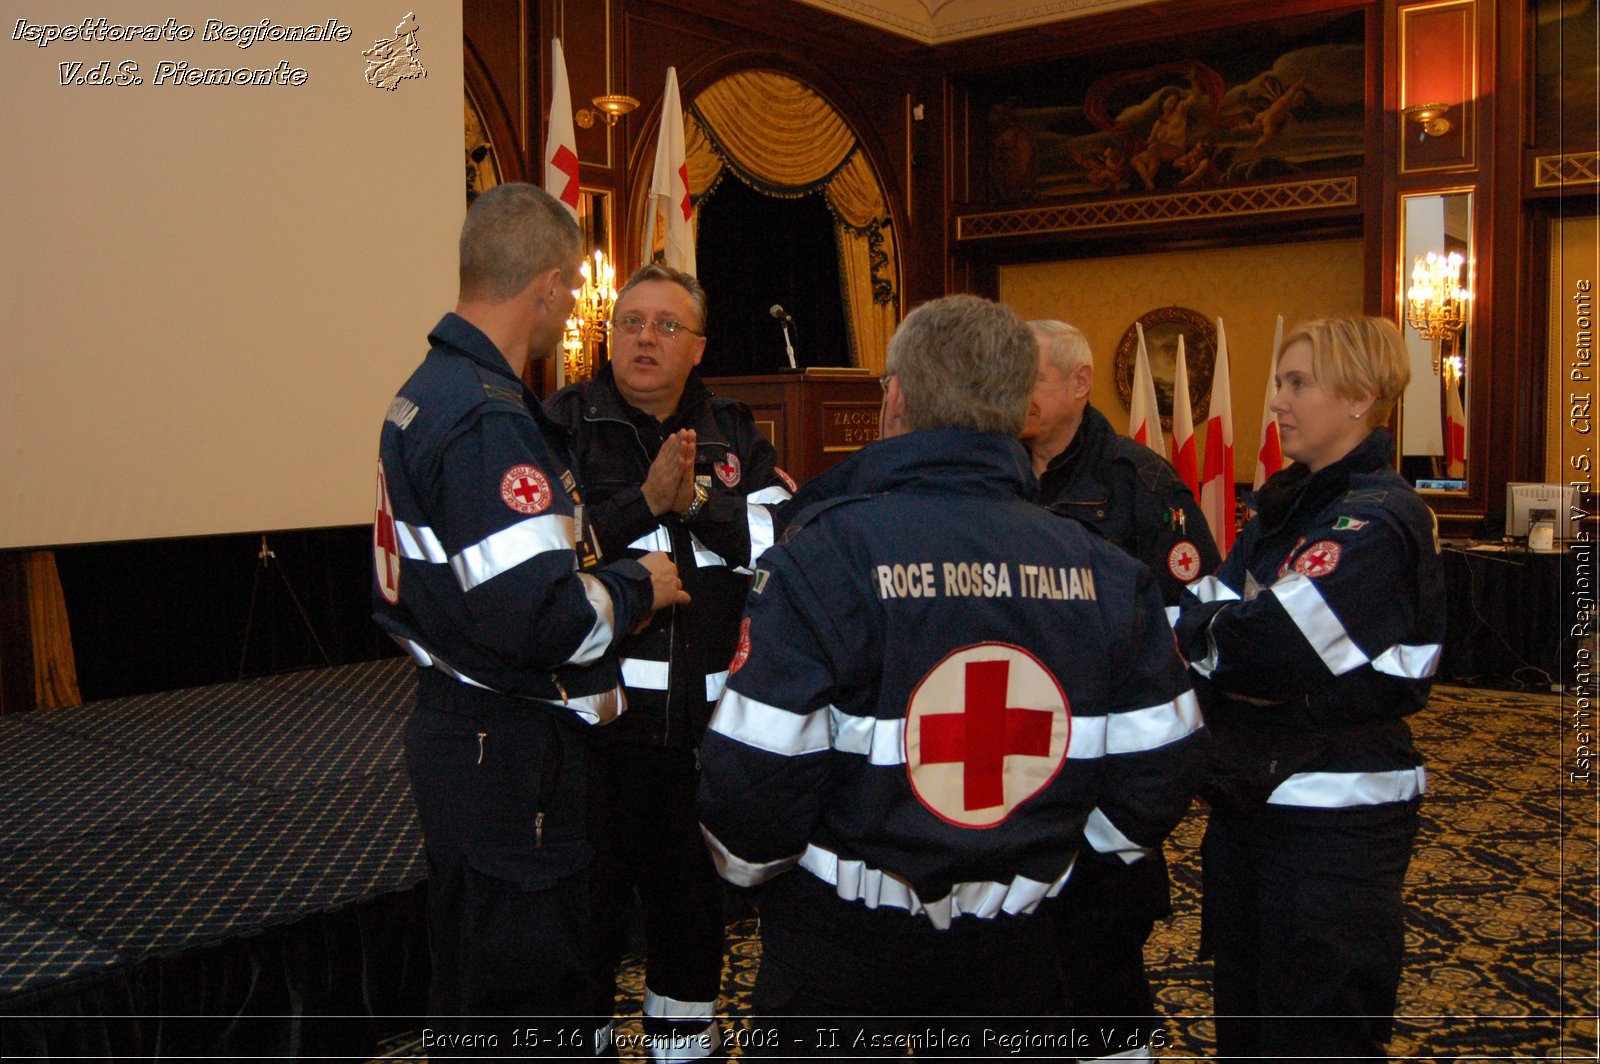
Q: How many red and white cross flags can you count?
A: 6